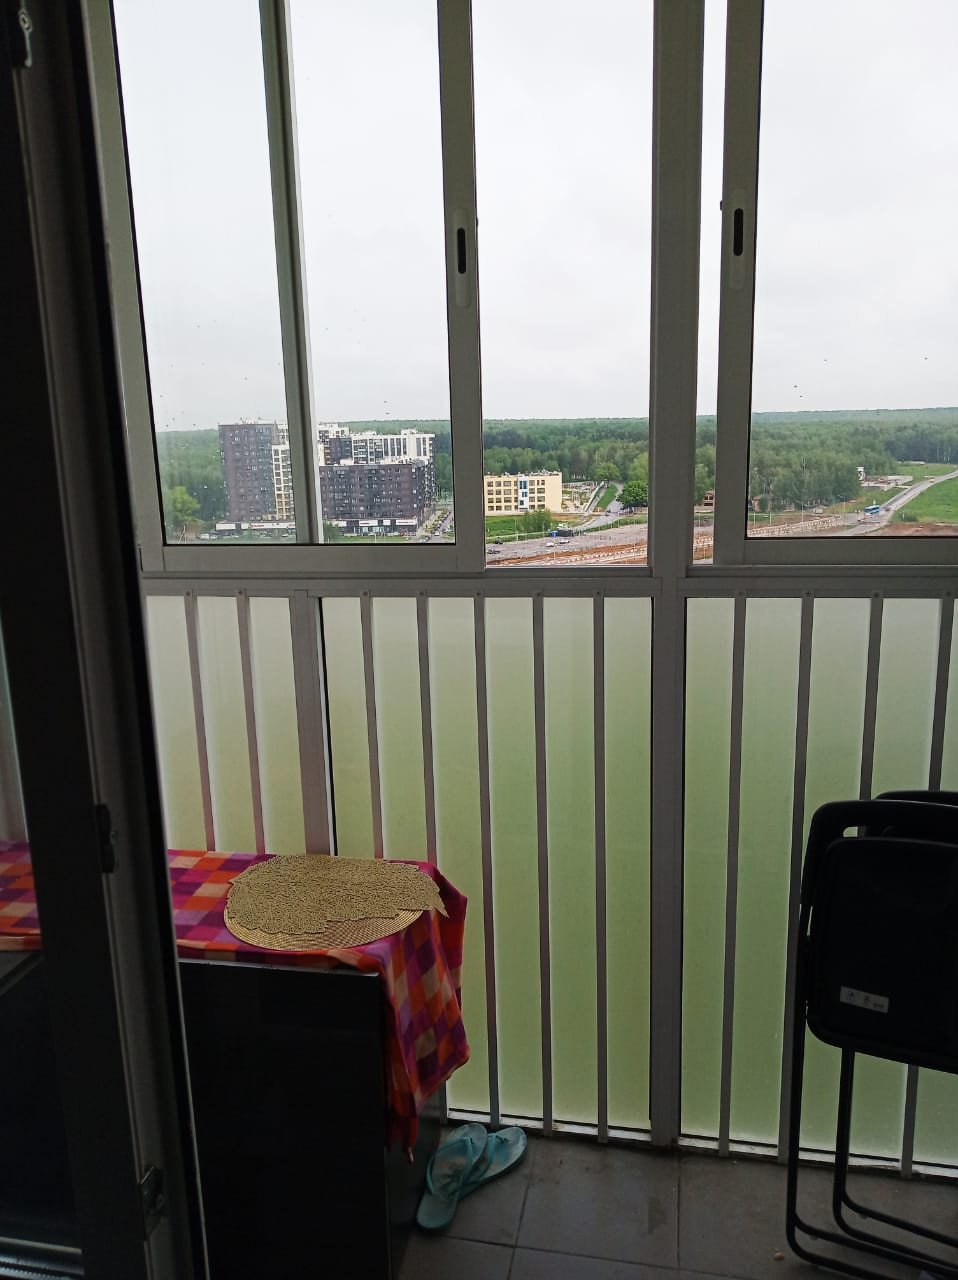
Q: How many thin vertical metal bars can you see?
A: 11